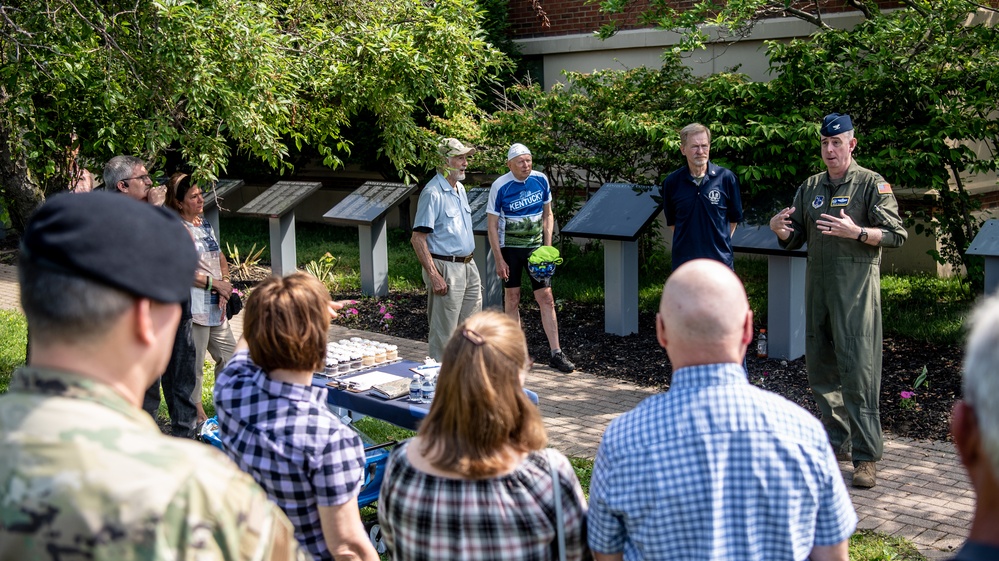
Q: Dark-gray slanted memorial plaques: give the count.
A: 7